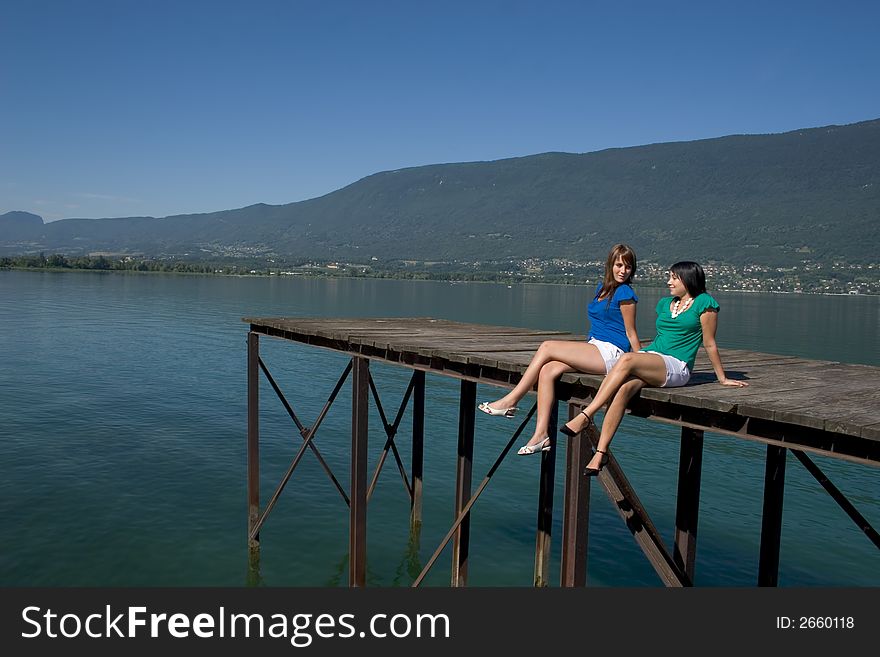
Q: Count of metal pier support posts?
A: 8